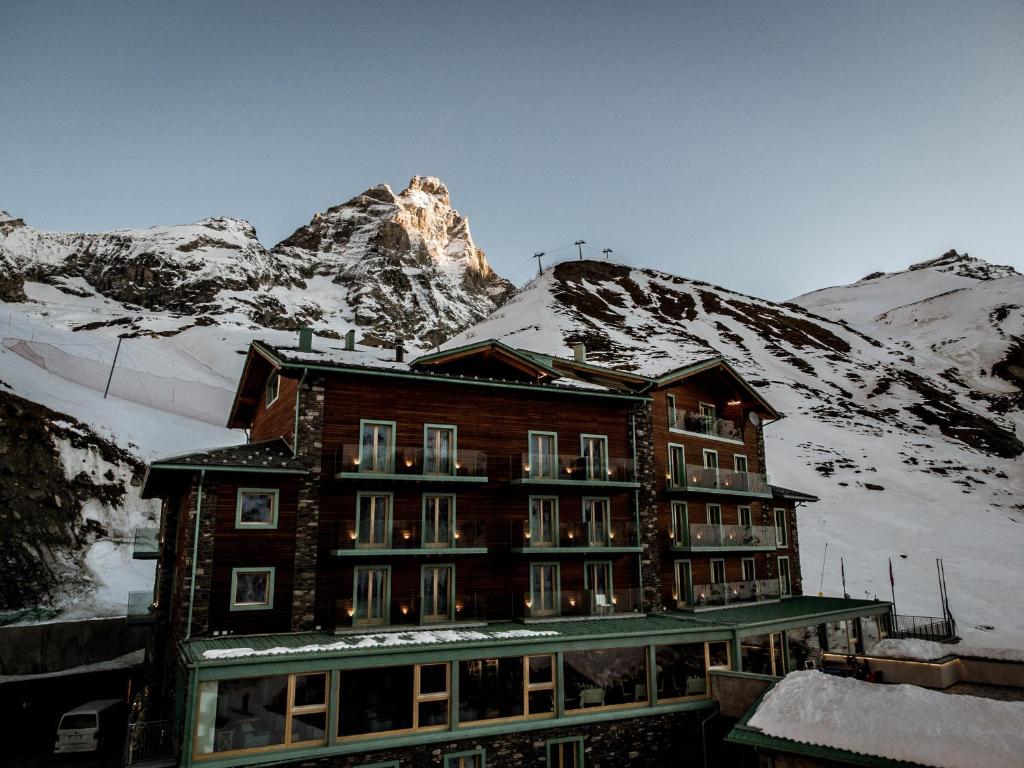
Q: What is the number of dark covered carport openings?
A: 1